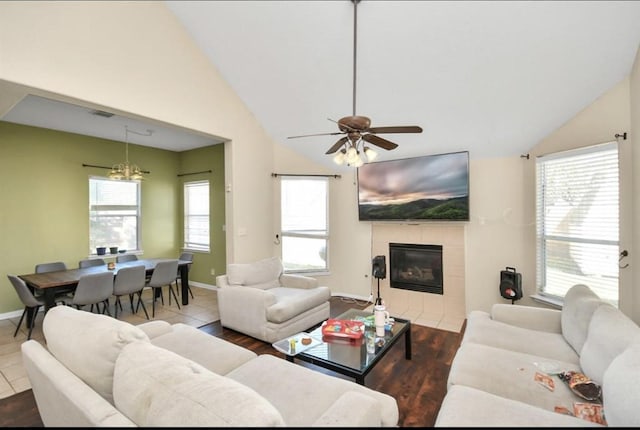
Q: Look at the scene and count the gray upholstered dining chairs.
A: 8